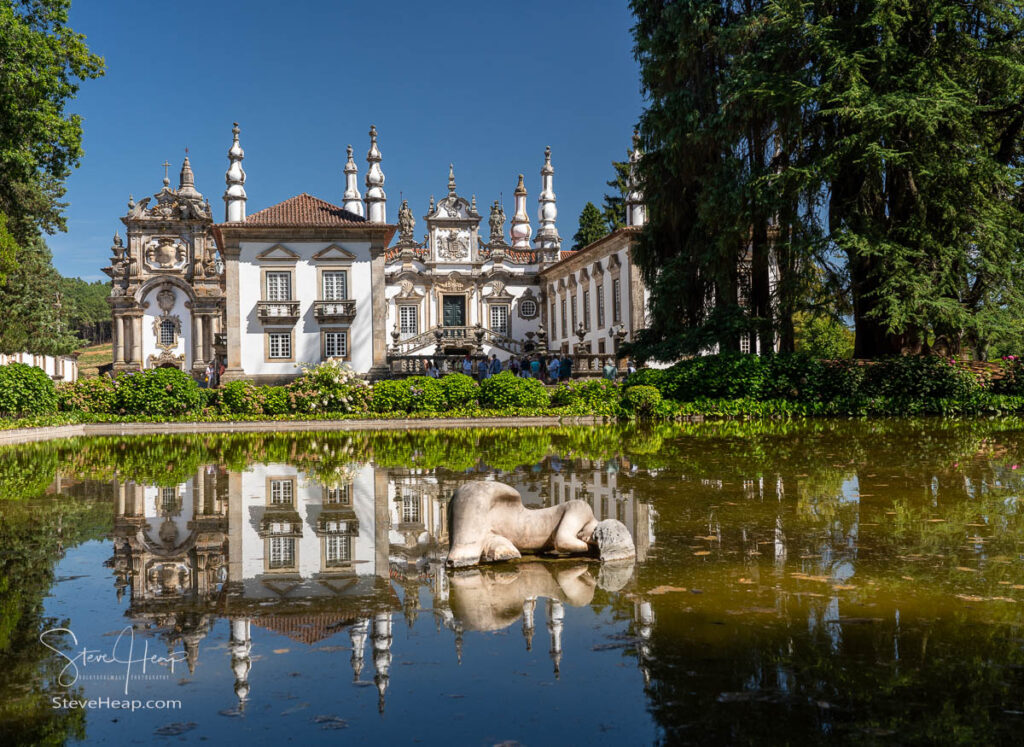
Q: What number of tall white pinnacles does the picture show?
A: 6